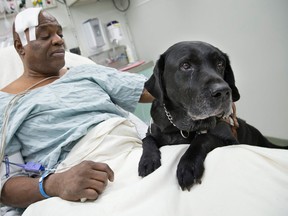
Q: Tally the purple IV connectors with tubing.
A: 1